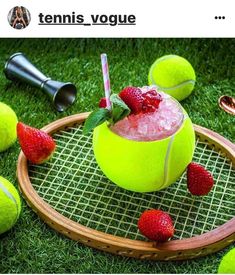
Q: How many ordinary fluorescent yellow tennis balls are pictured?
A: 4